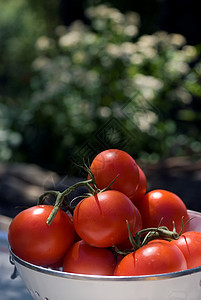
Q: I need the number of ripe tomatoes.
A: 8